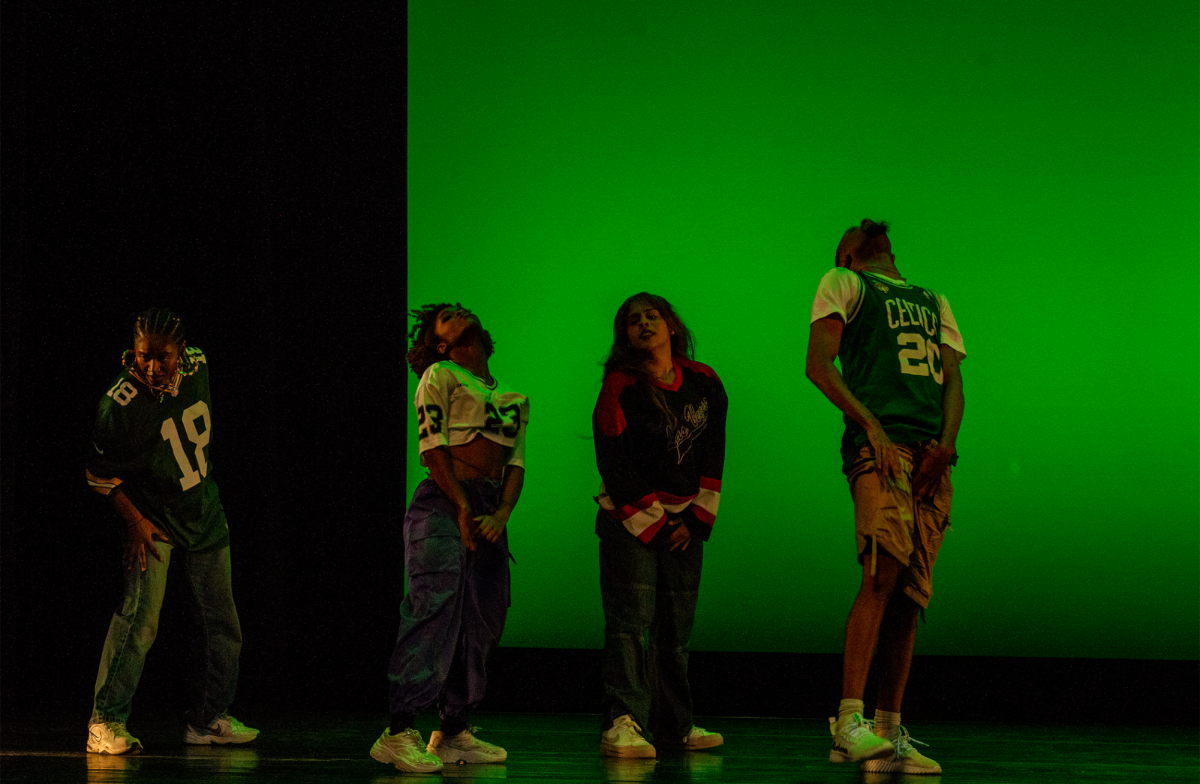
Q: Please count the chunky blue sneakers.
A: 0